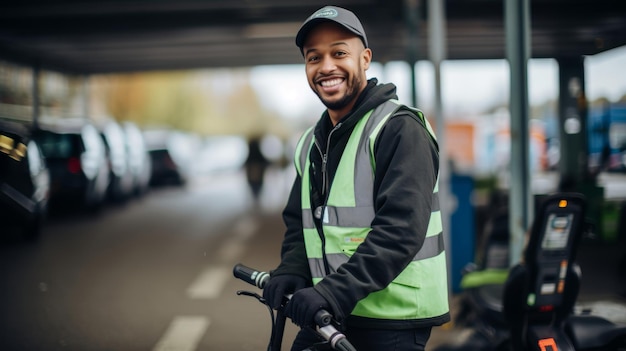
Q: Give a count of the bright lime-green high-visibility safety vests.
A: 1